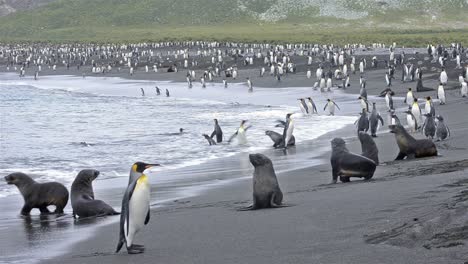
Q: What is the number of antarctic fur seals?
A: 7